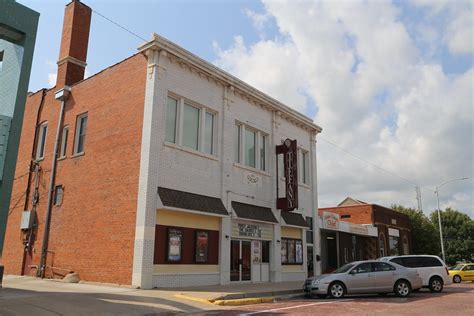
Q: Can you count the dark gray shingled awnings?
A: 3